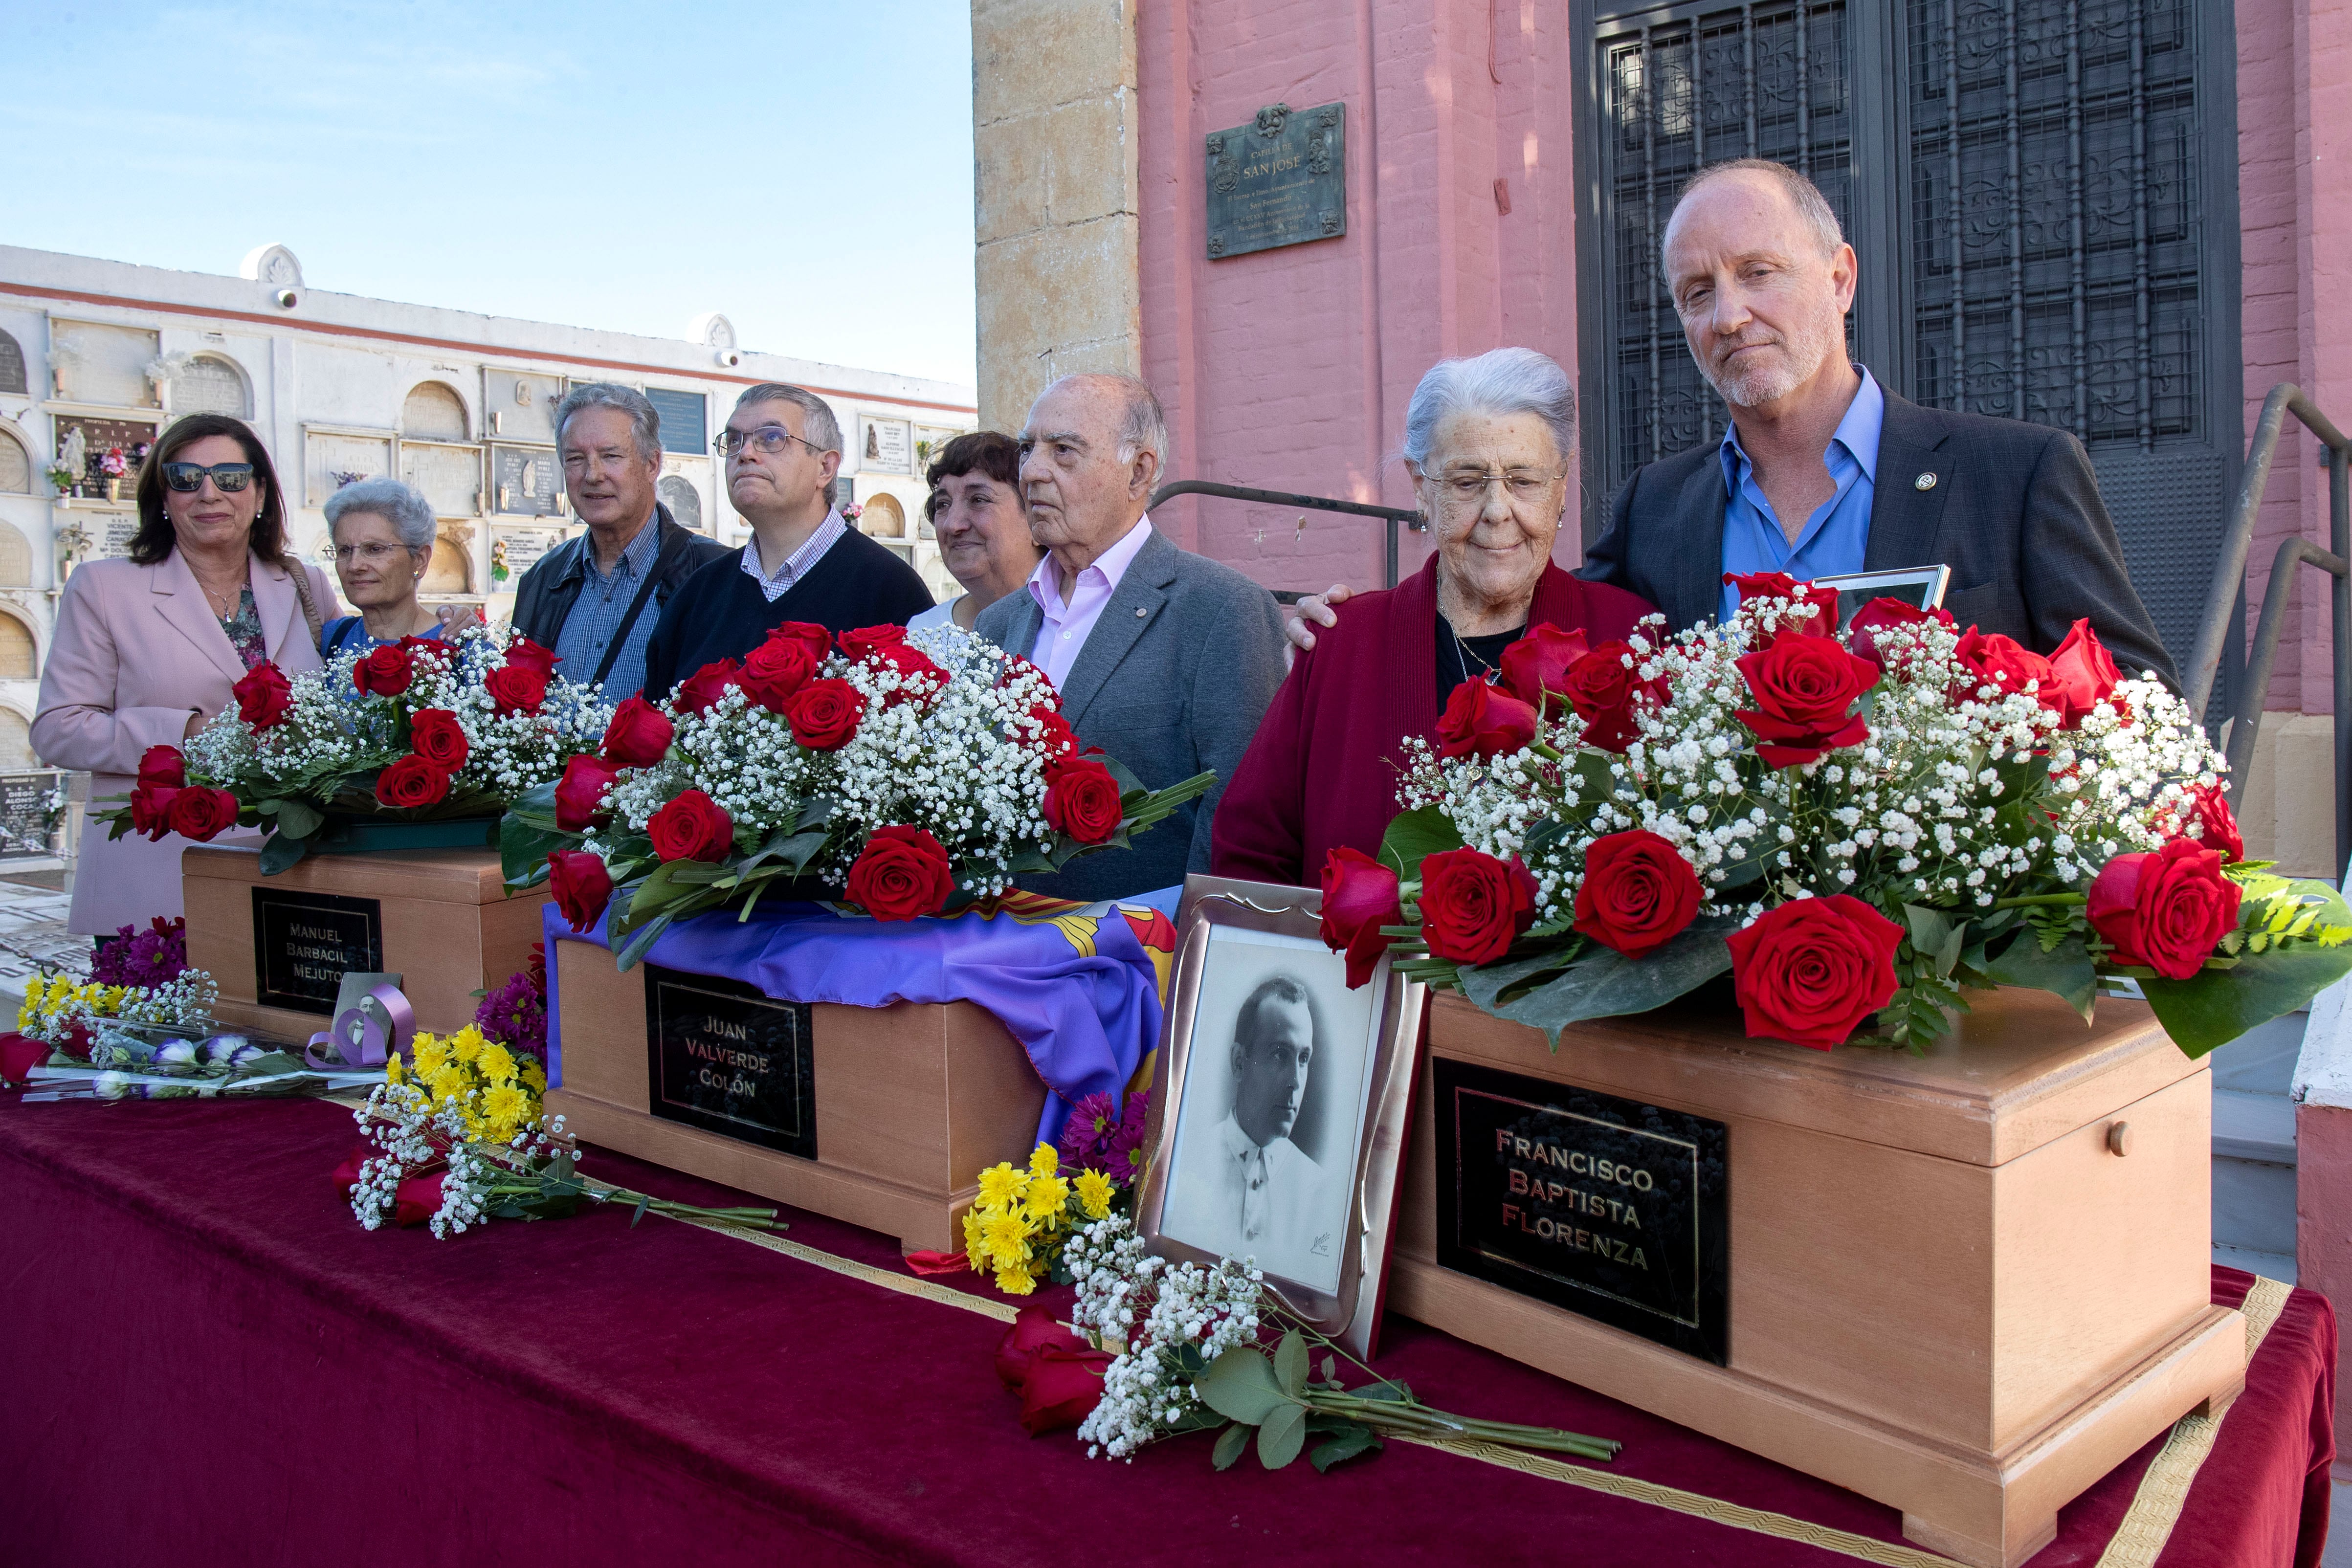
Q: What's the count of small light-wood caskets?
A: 3